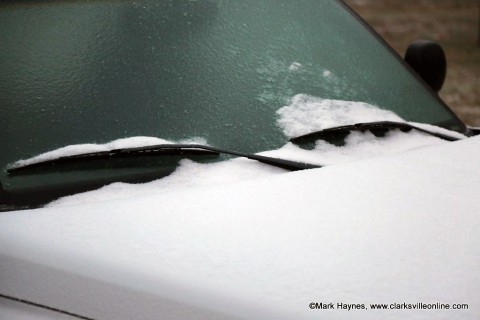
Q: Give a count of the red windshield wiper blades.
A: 0